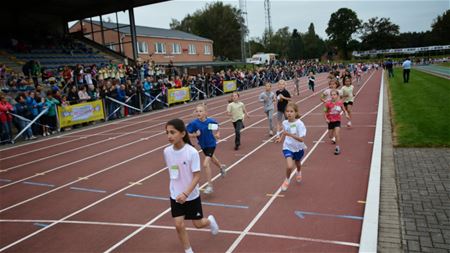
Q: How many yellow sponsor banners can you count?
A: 3